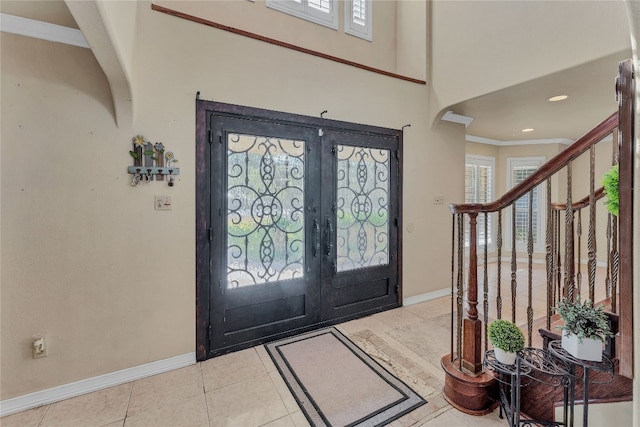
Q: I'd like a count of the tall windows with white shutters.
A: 2